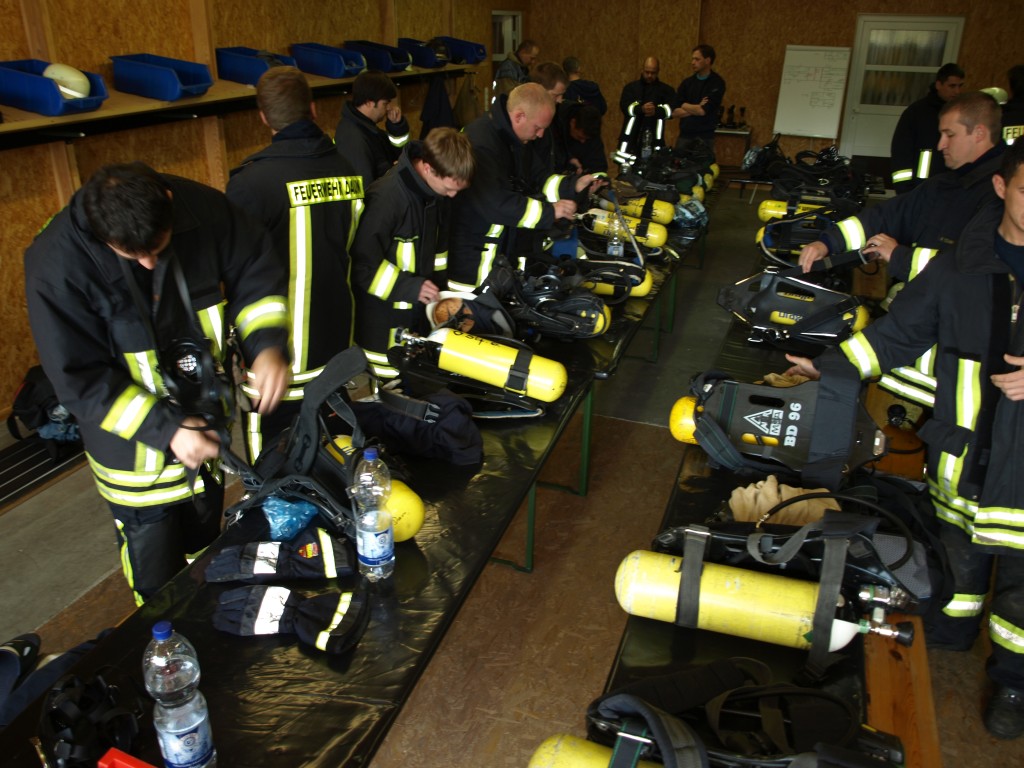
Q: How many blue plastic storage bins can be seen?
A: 7